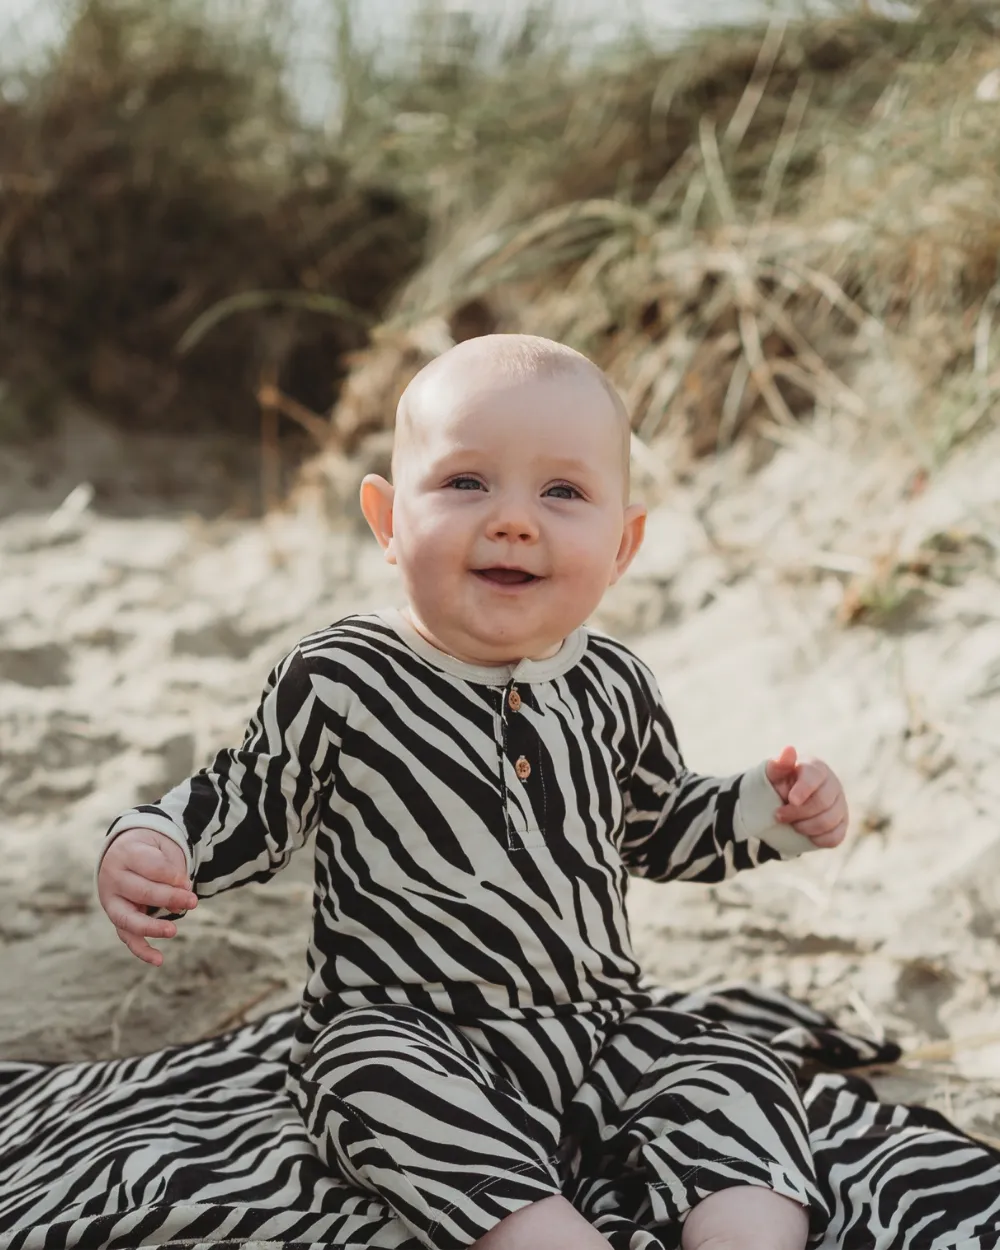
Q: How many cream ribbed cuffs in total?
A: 2